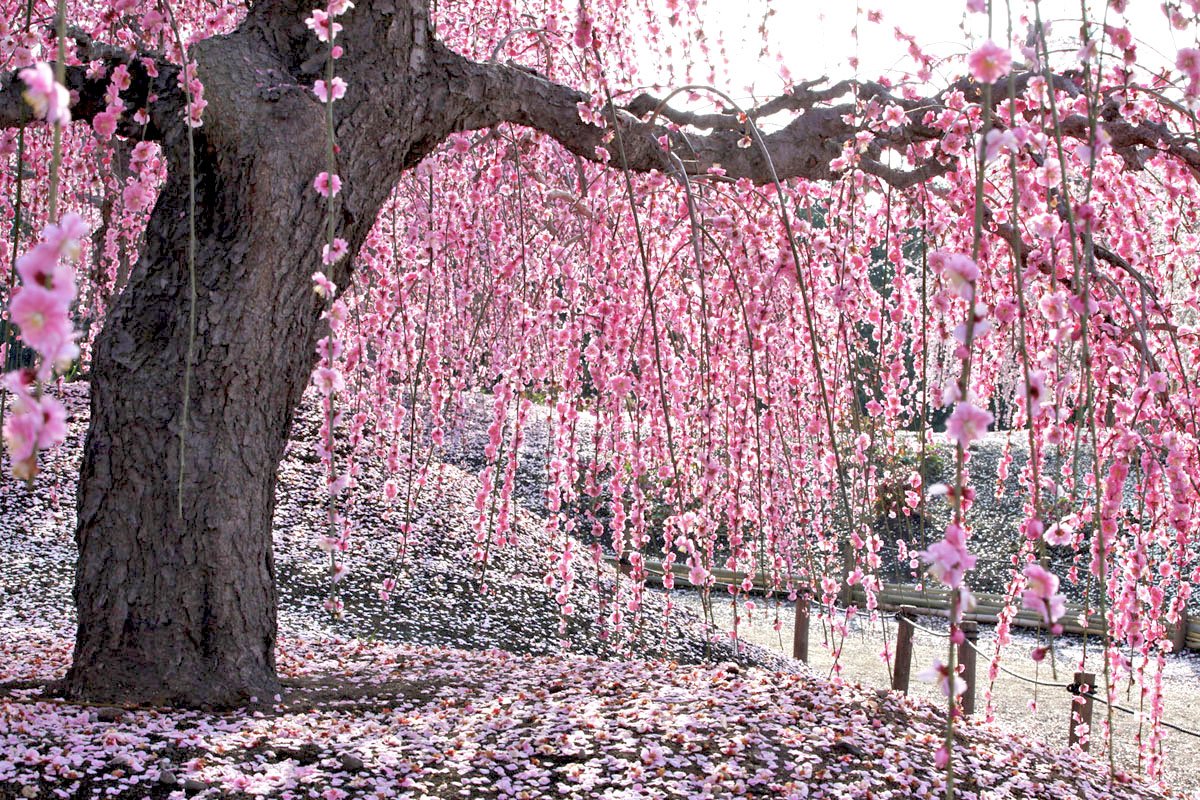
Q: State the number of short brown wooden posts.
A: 4